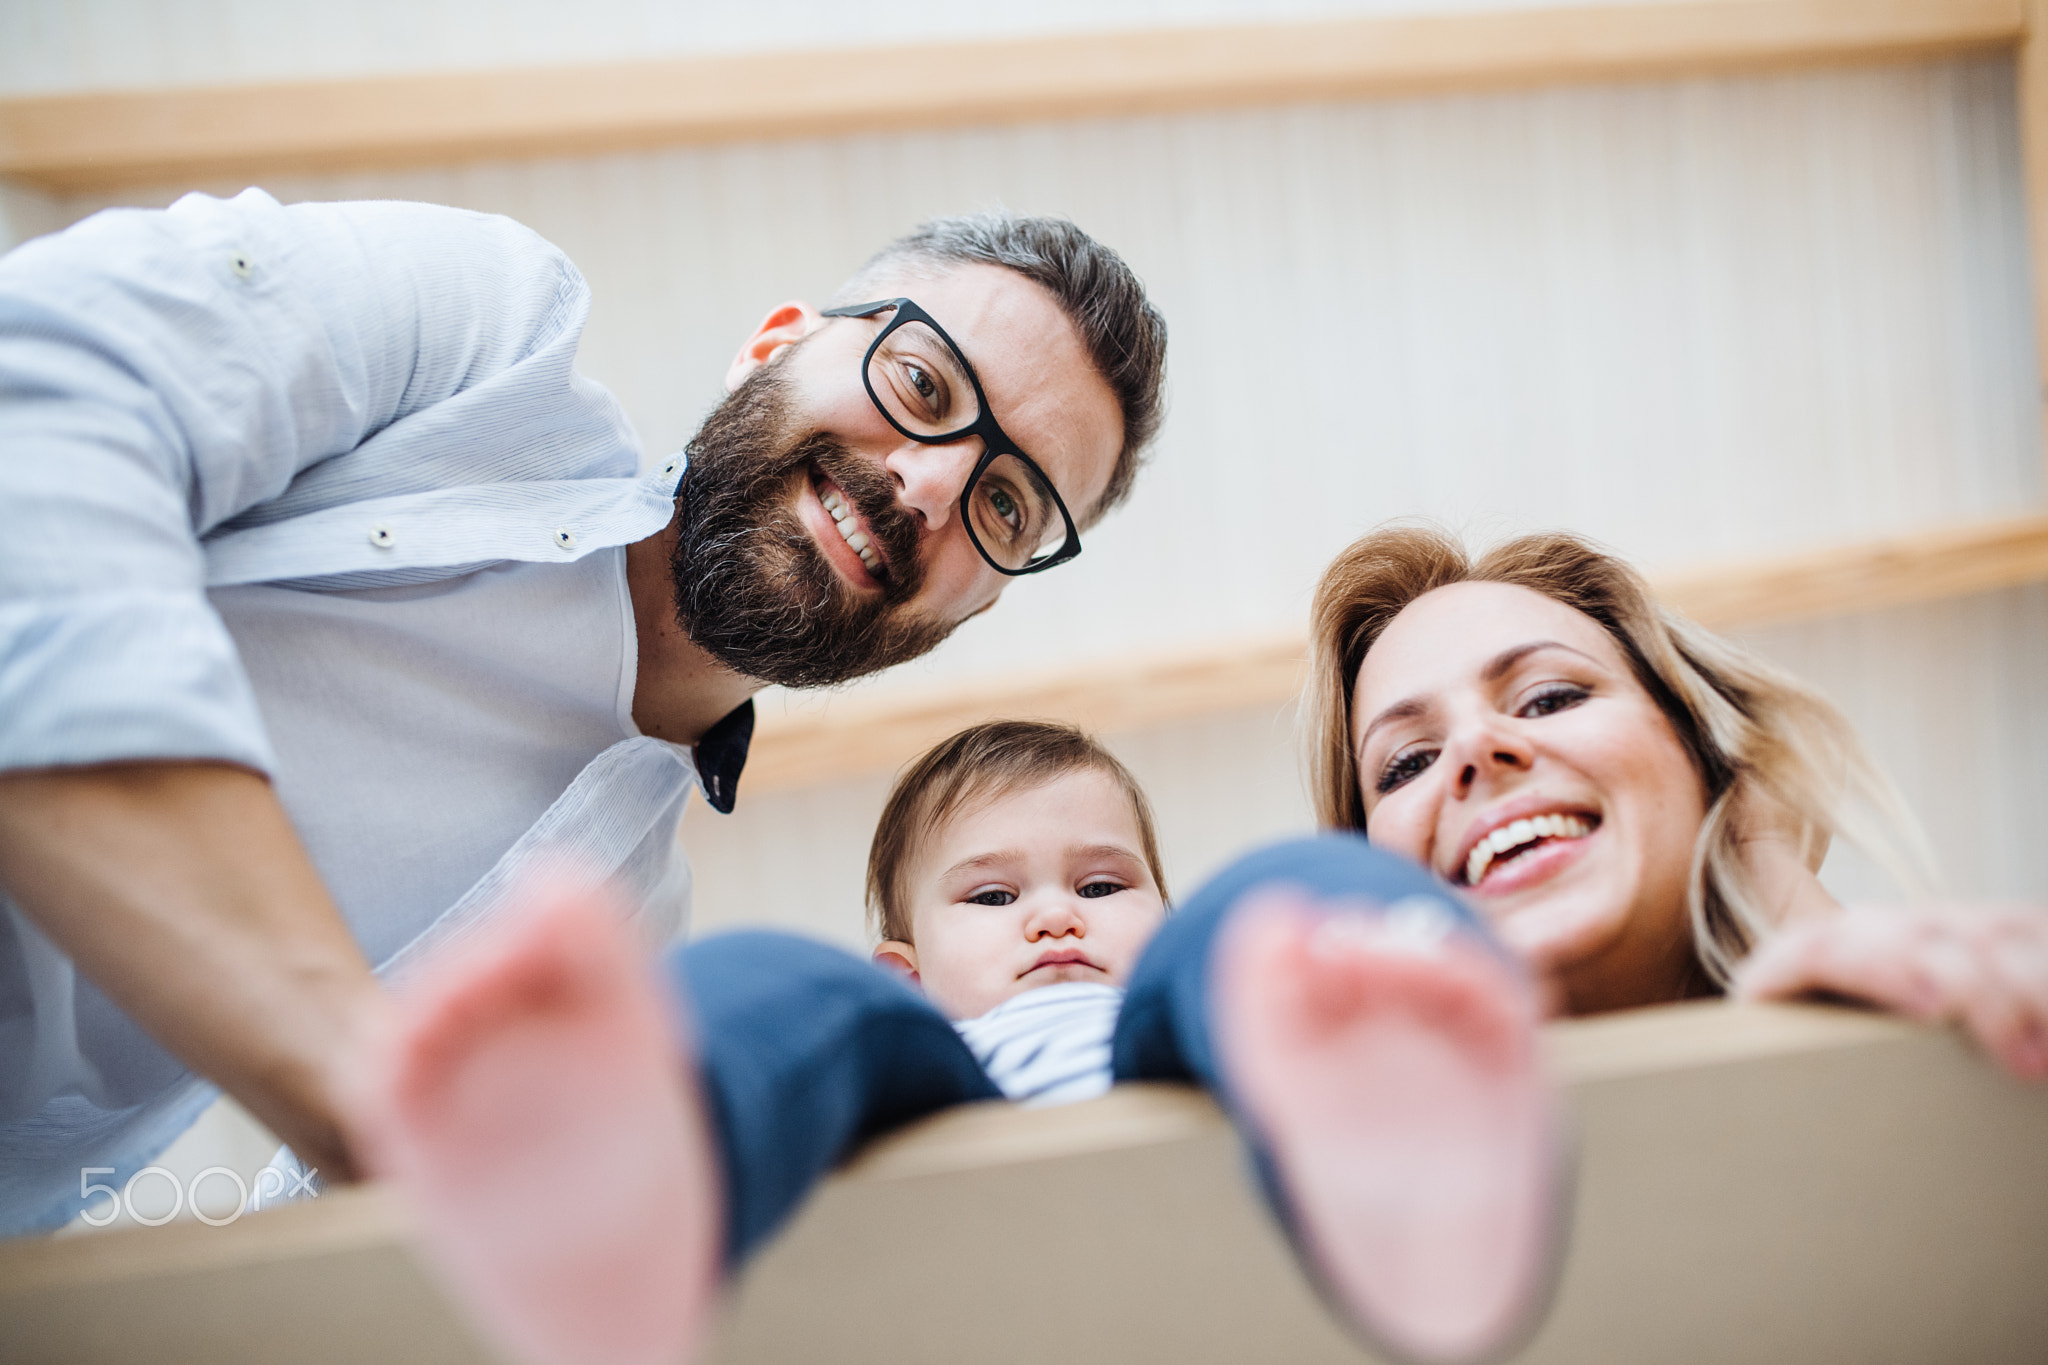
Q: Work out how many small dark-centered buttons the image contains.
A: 4